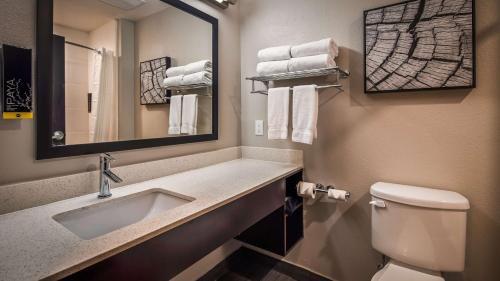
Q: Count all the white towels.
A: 6